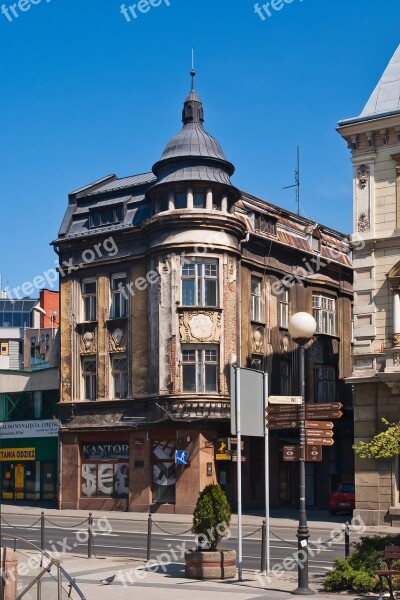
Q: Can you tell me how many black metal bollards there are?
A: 5